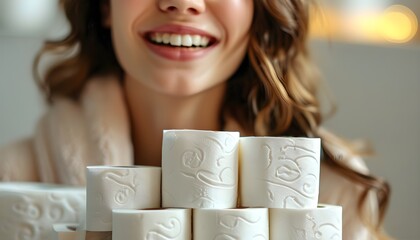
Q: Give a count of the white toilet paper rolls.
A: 7